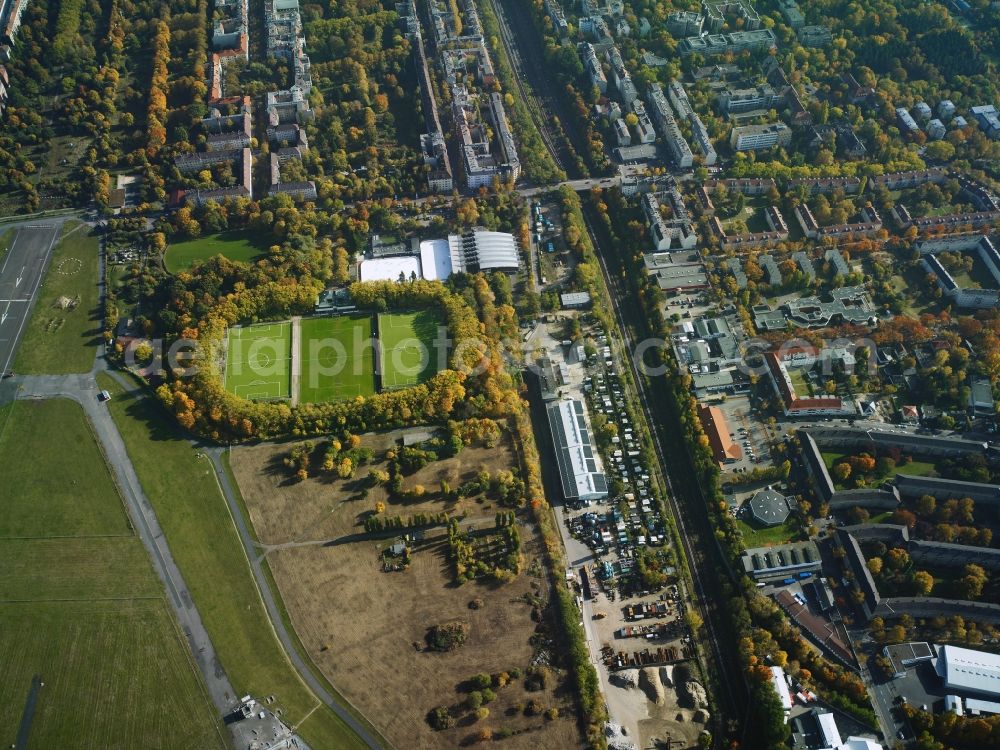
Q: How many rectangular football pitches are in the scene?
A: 3